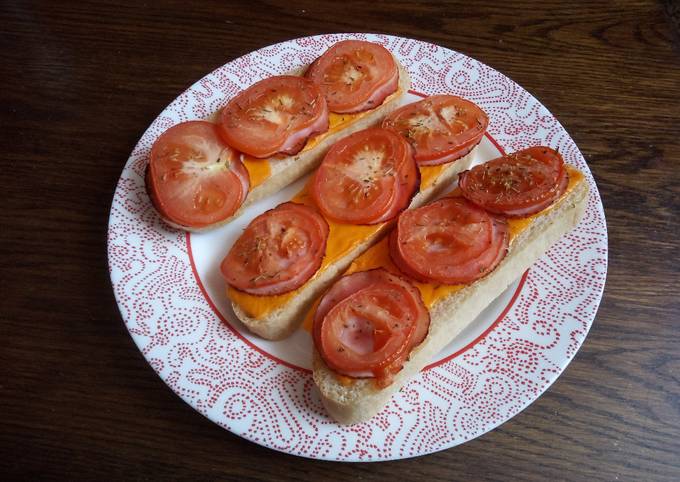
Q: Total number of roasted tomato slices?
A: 9